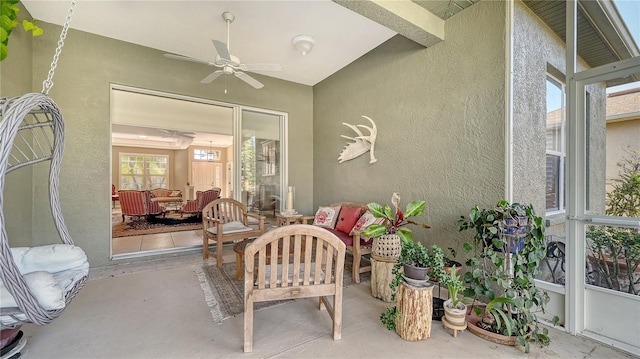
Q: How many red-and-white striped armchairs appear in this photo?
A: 2